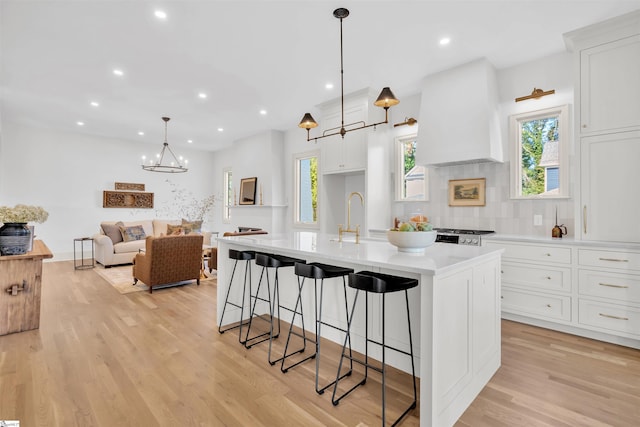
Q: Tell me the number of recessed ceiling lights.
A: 11